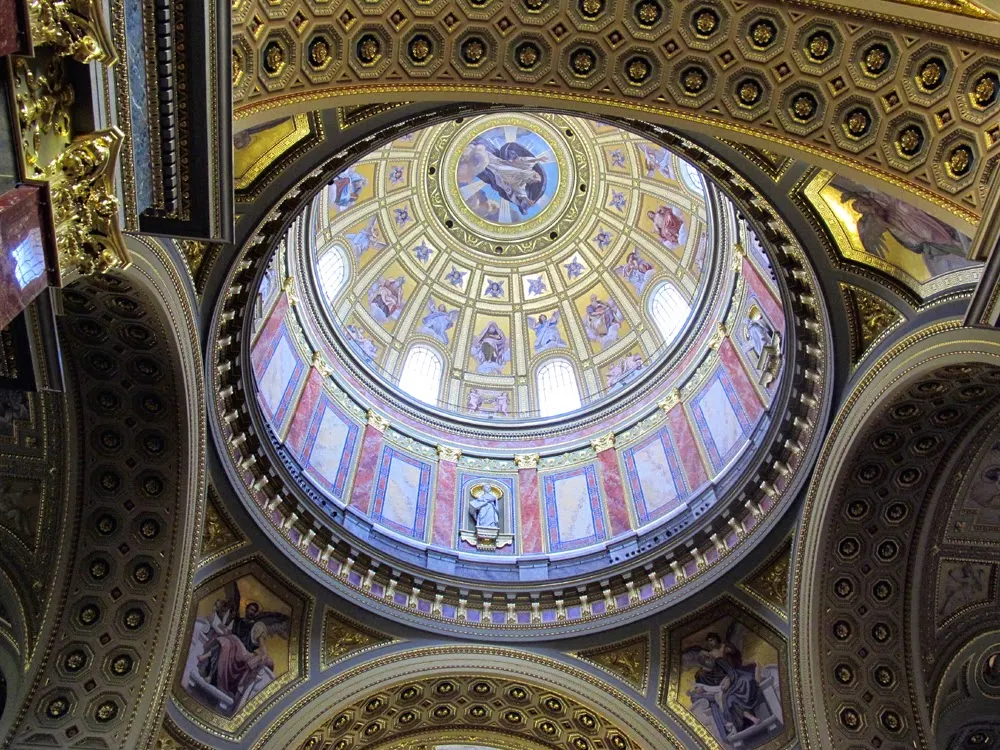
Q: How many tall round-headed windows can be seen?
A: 5